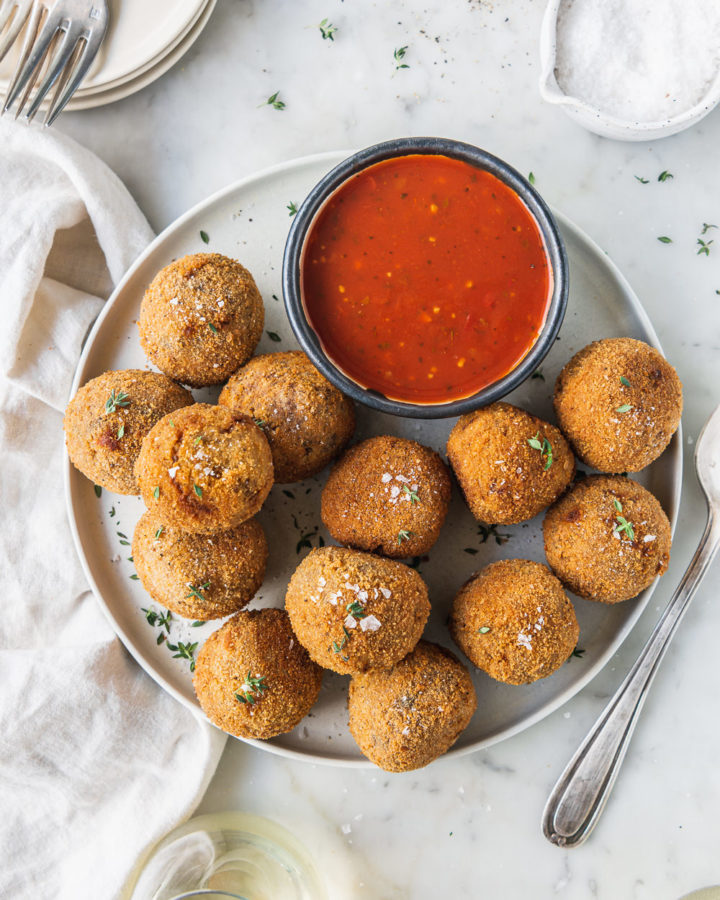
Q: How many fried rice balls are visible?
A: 13